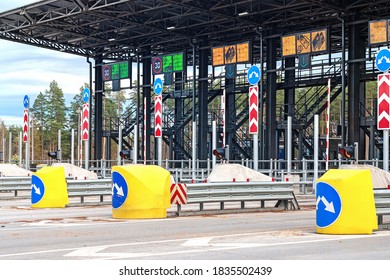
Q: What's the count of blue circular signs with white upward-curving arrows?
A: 5